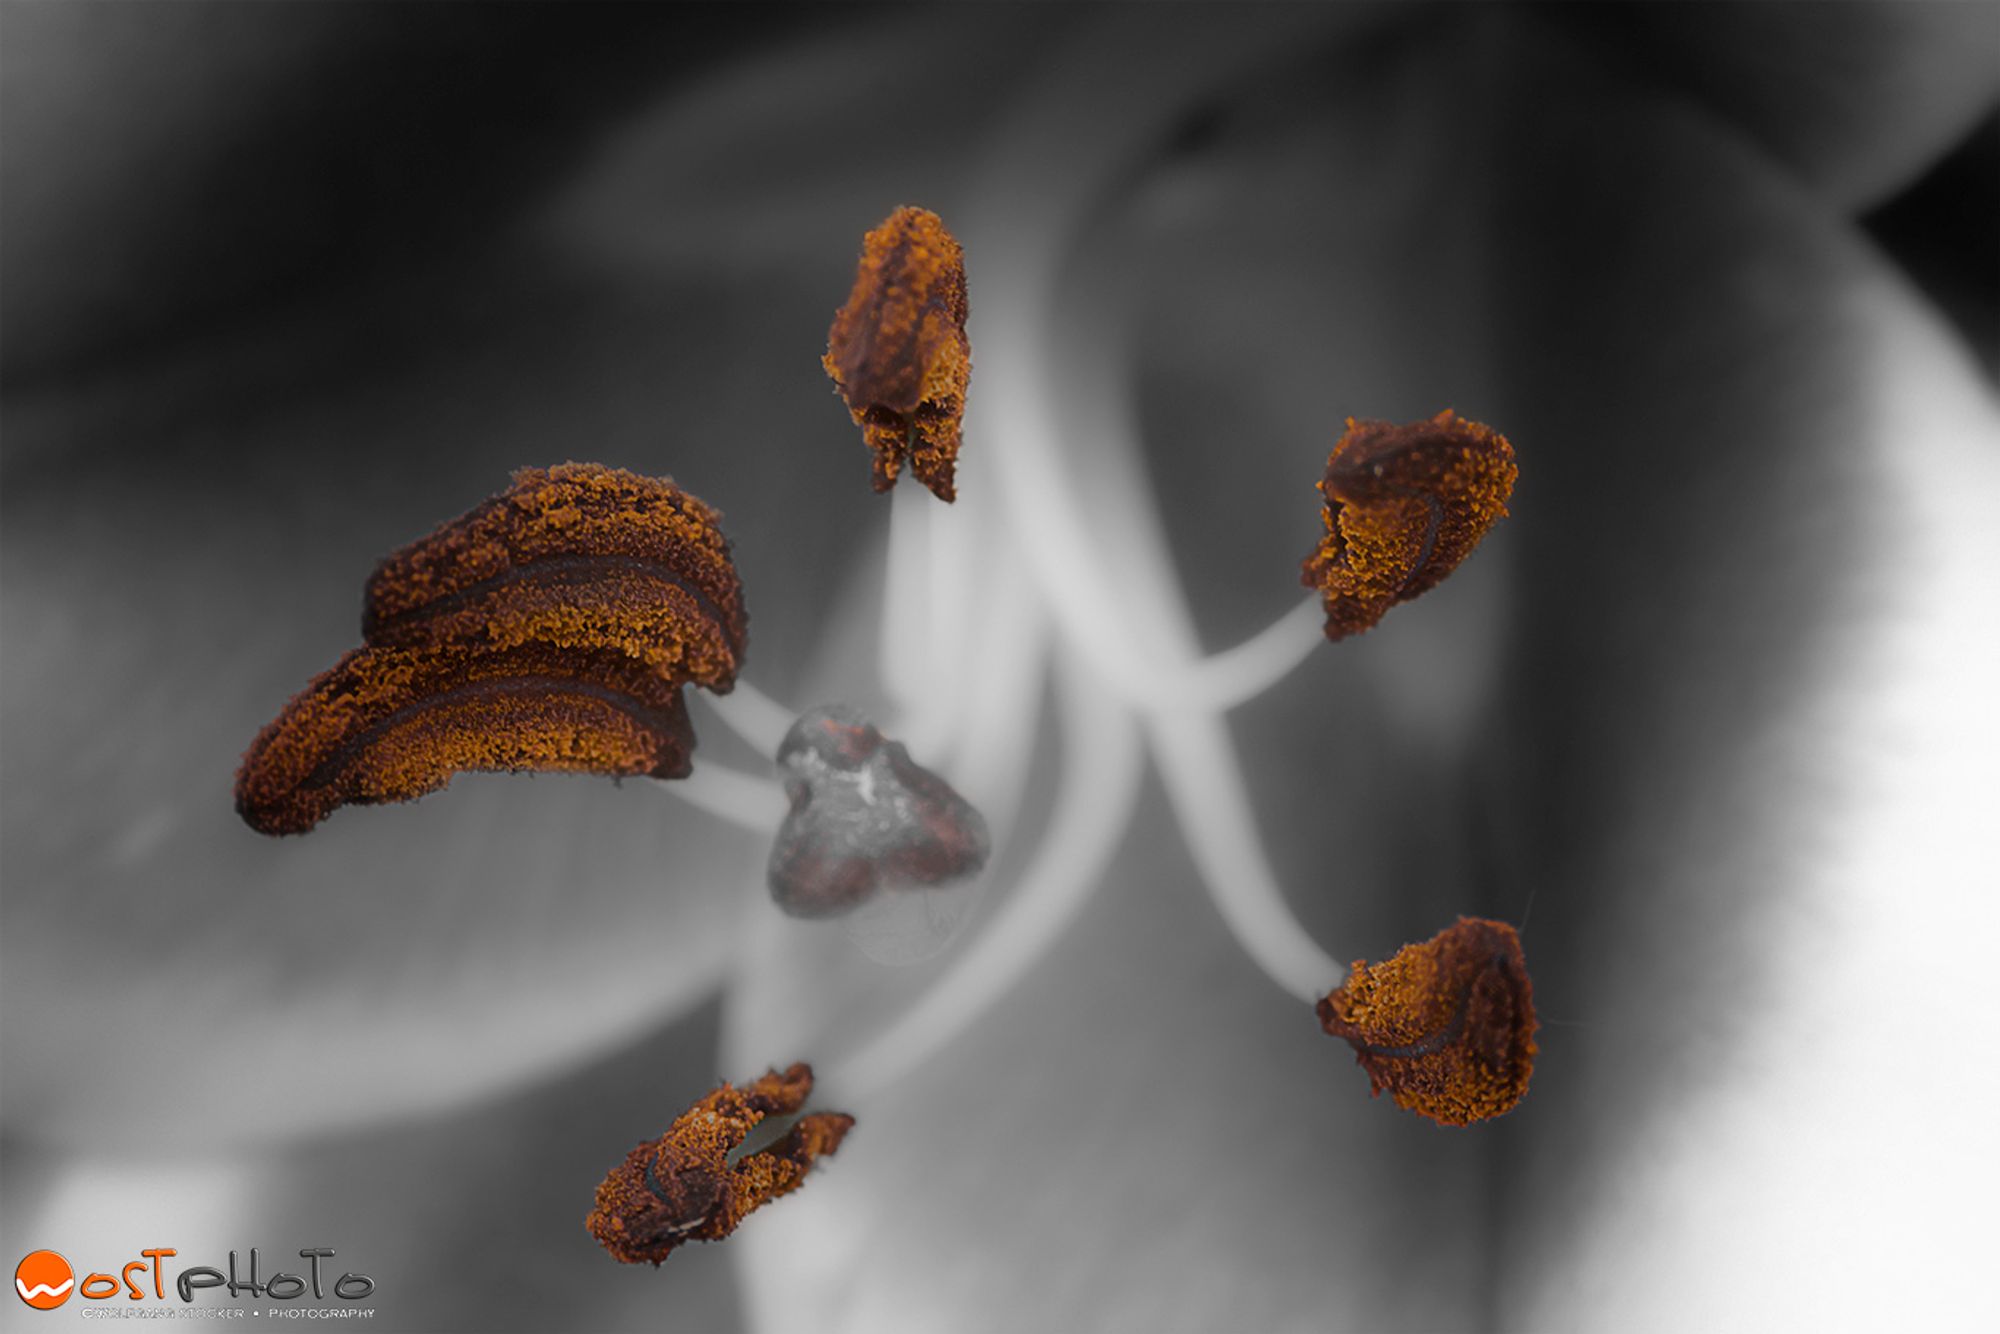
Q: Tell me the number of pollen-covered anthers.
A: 6